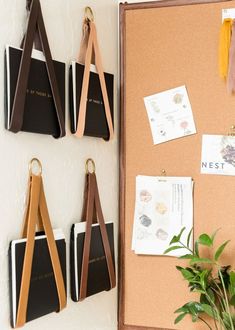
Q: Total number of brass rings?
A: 3